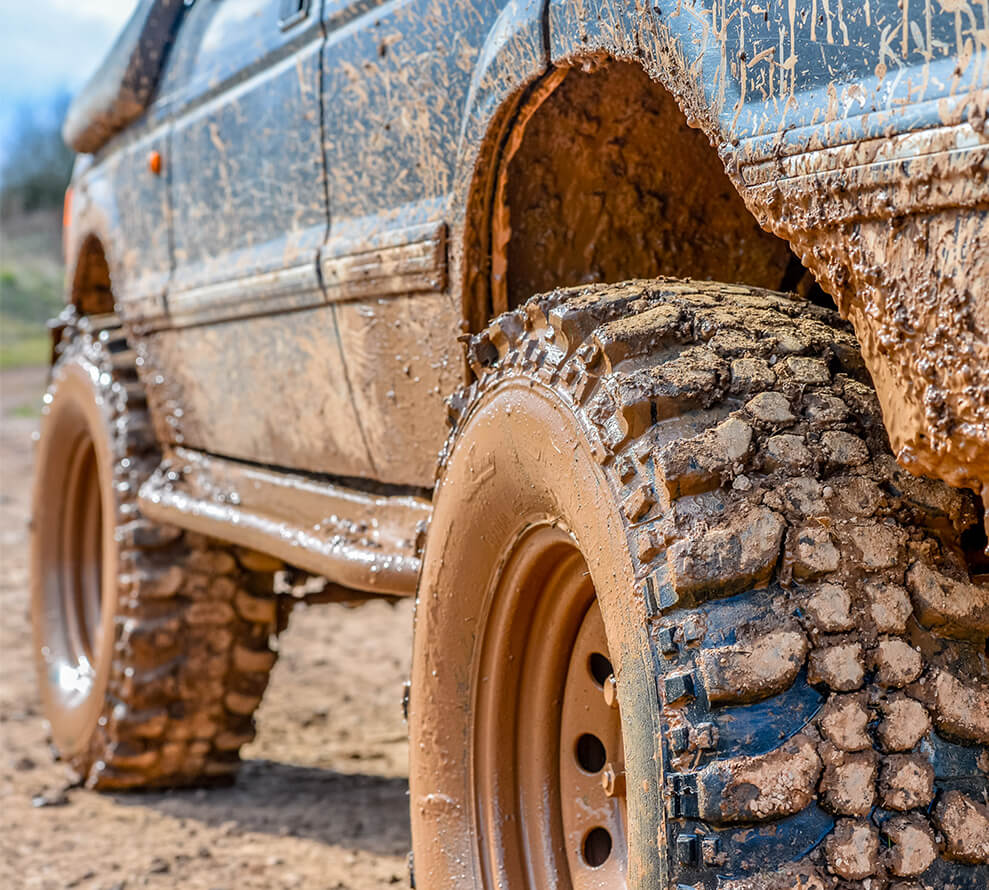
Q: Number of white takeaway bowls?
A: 0